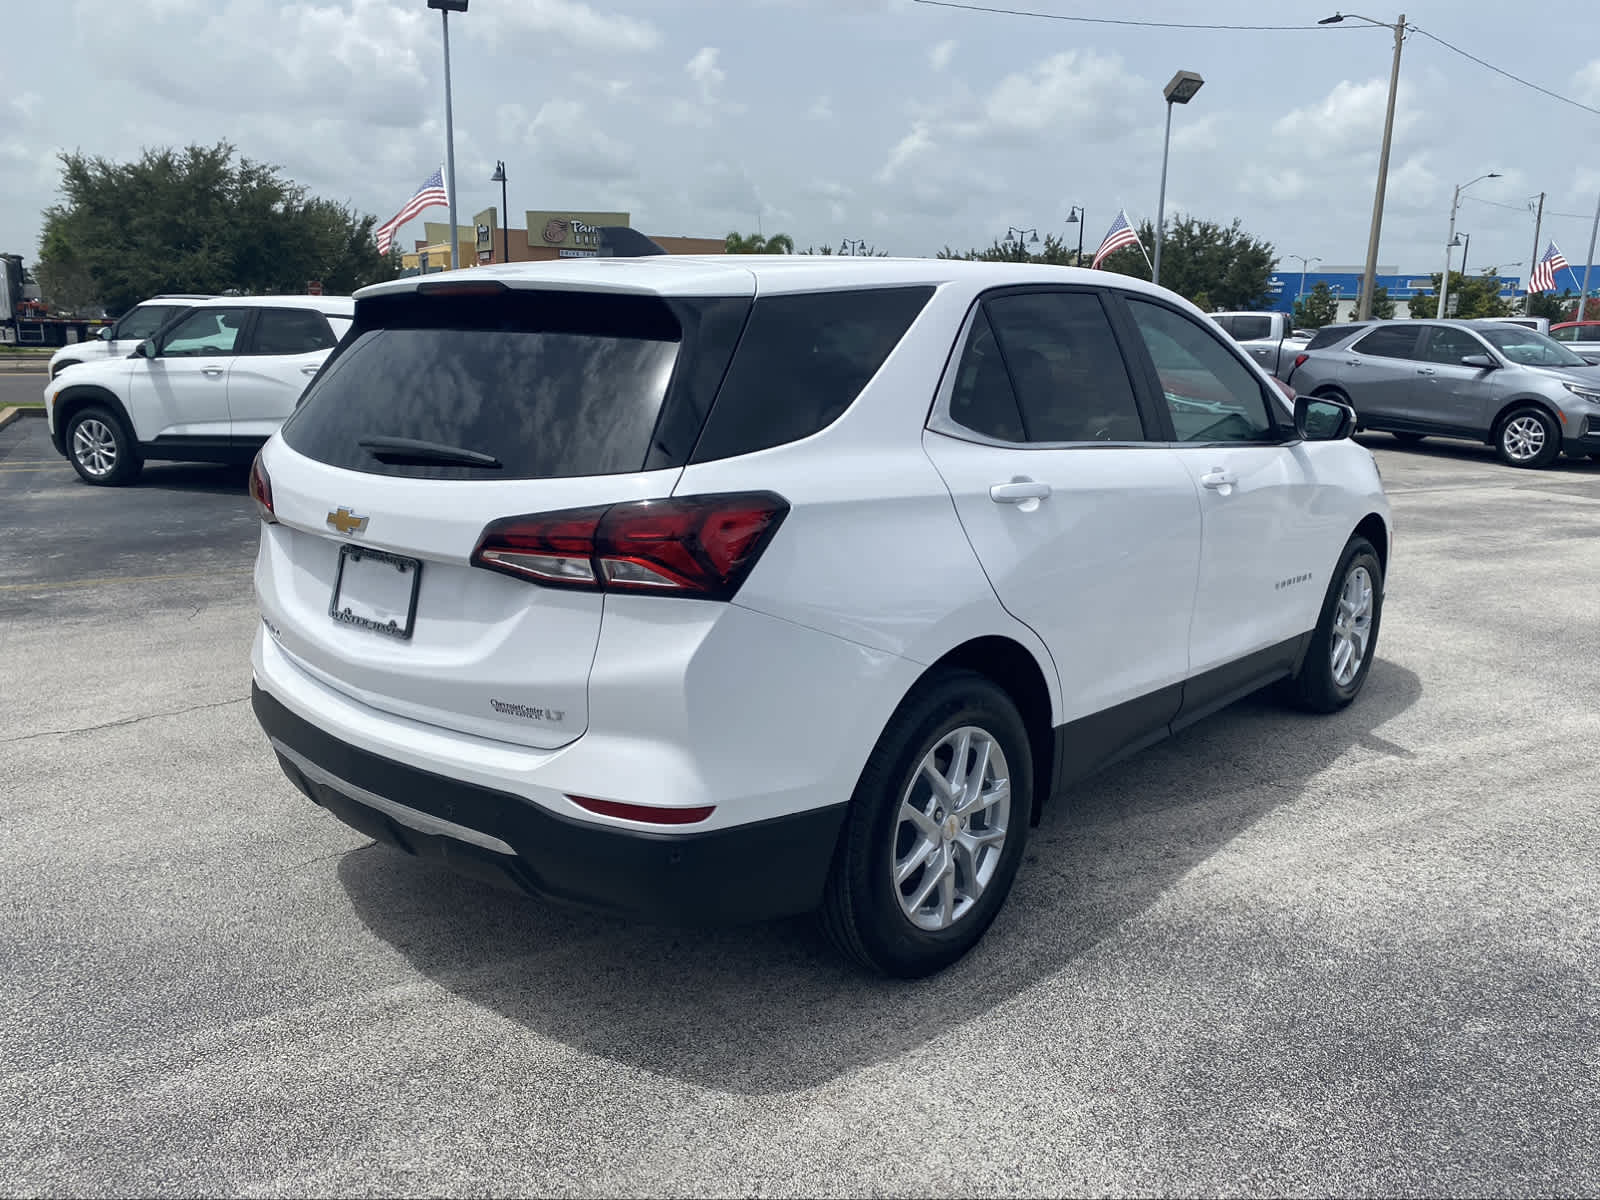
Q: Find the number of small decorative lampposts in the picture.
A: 5